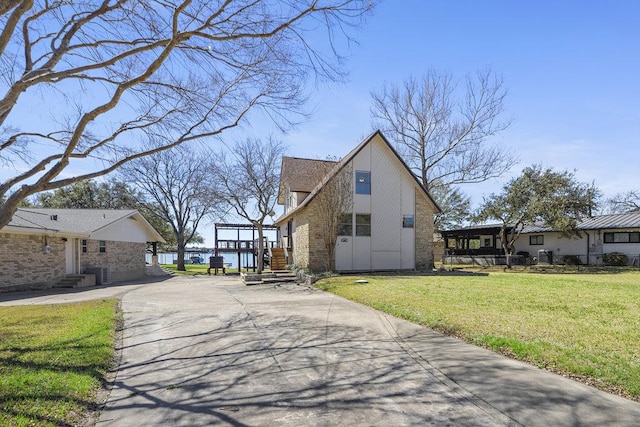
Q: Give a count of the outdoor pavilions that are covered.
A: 1